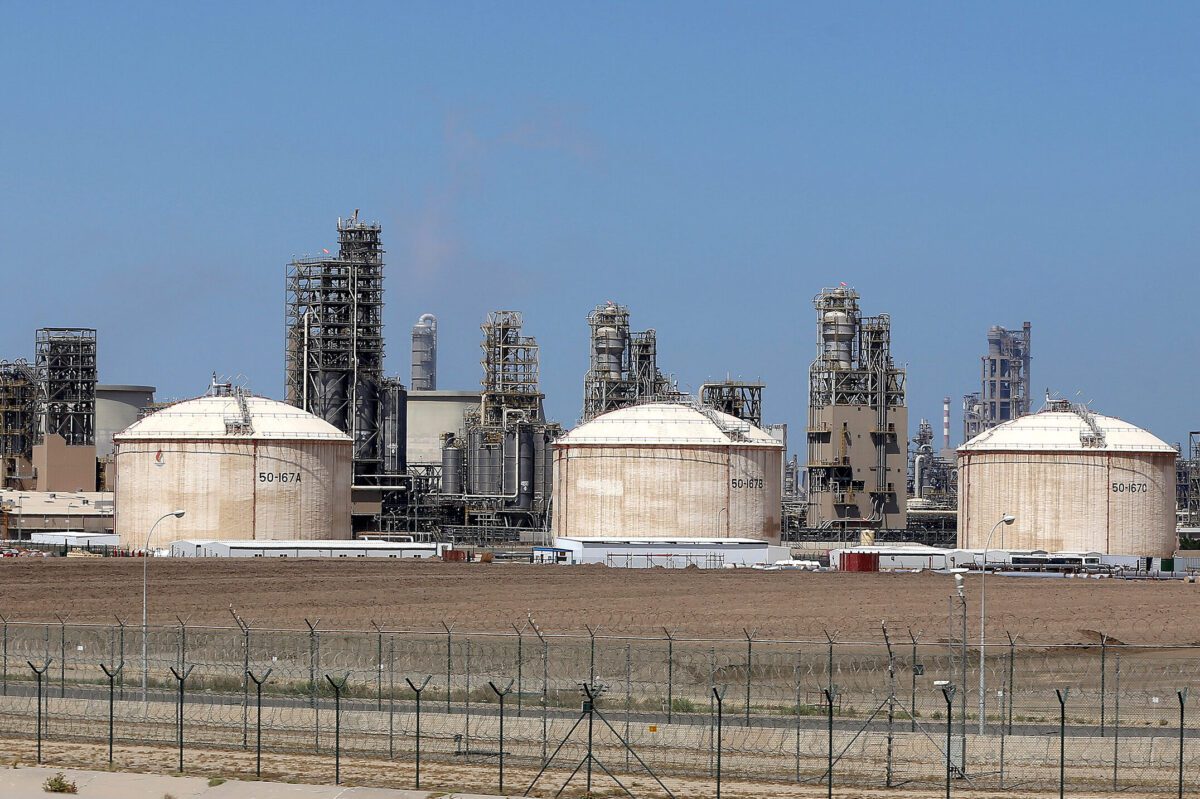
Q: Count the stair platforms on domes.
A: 3